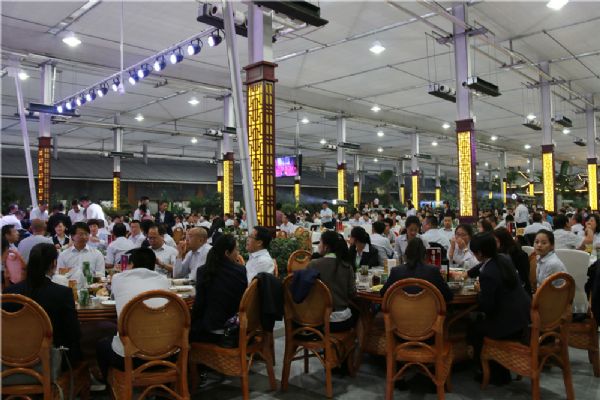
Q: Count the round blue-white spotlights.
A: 12